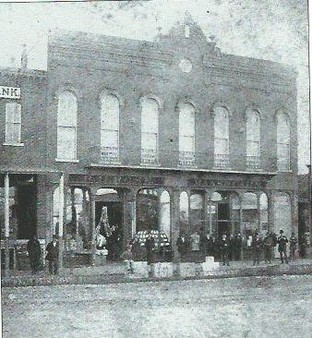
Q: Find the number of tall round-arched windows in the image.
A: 7